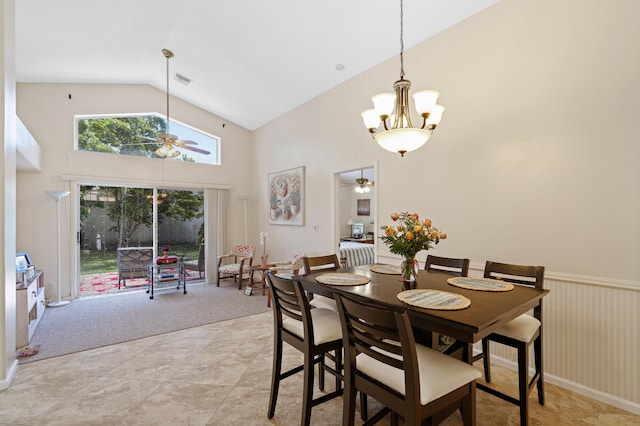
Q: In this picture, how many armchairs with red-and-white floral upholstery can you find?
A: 2